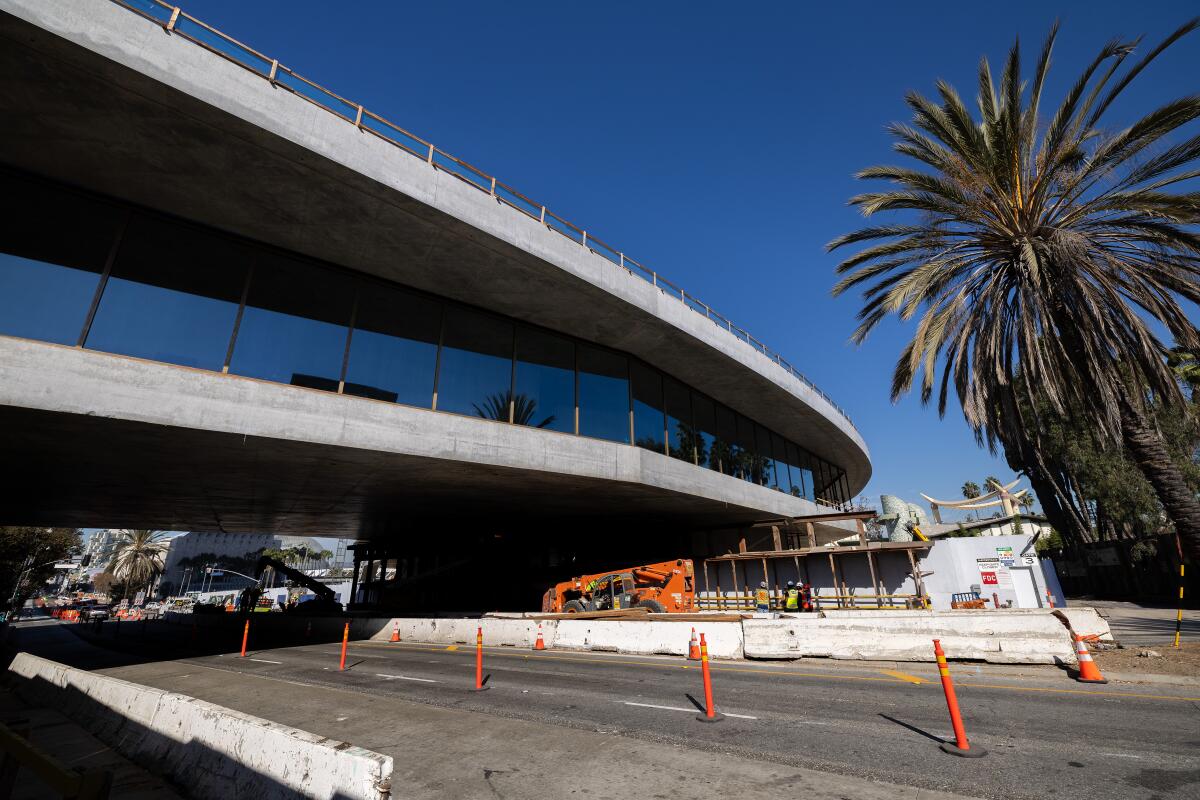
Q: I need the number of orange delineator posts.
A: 5